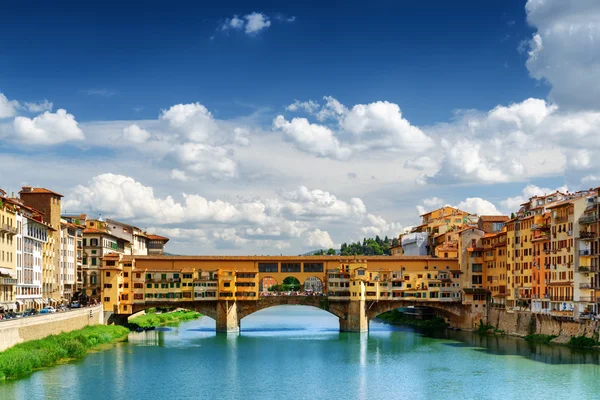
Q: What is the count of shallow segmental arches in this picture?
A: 3